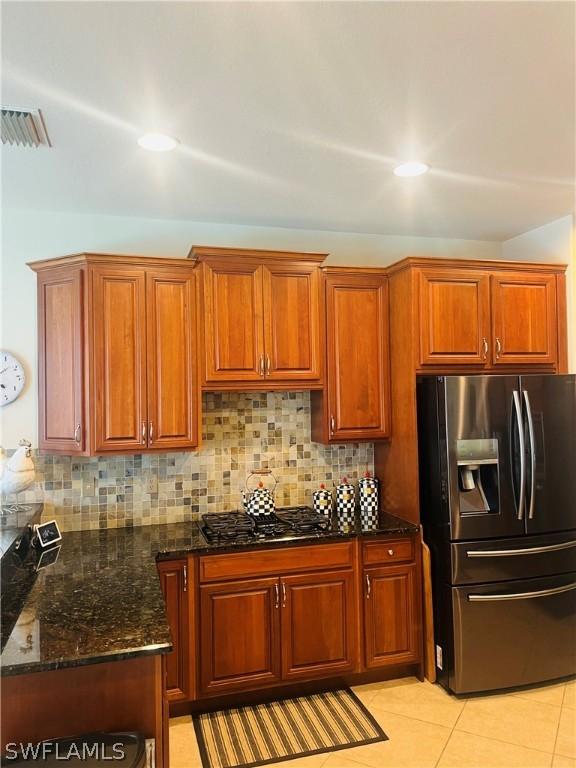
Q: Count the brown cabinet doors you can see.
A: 12